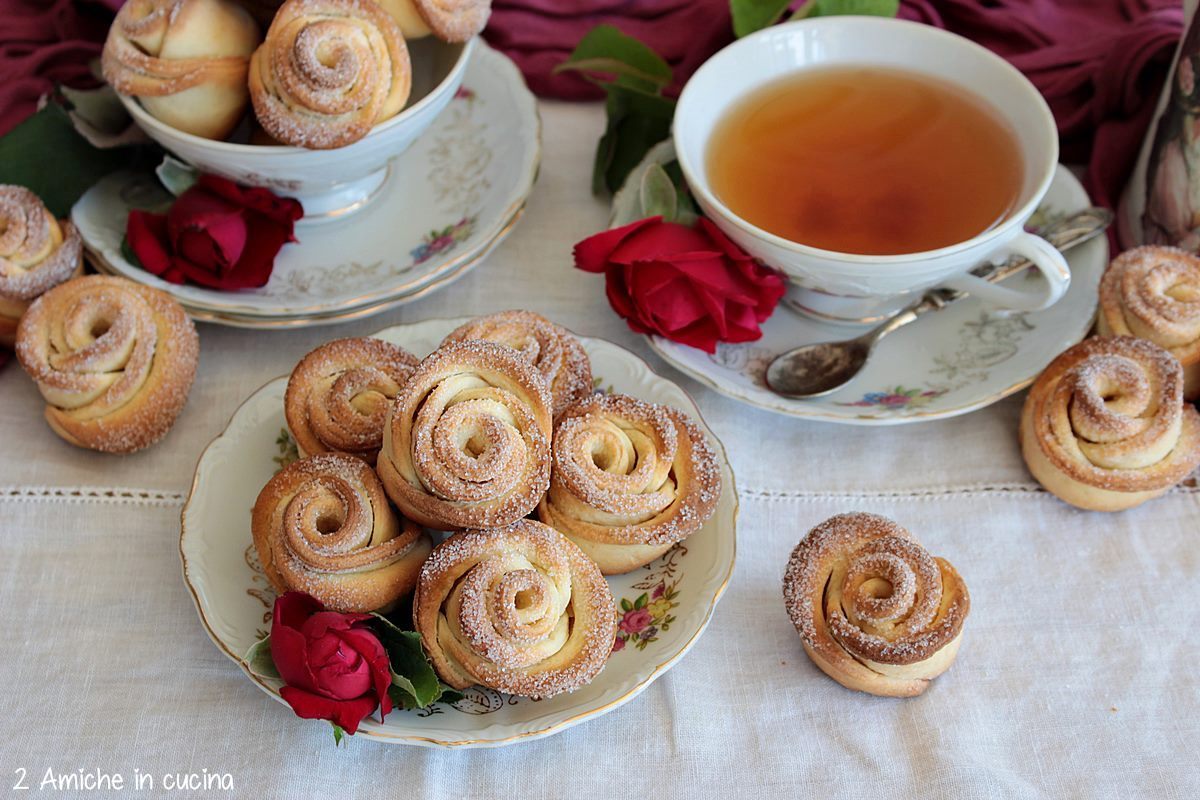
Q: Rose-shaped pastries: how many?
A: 14